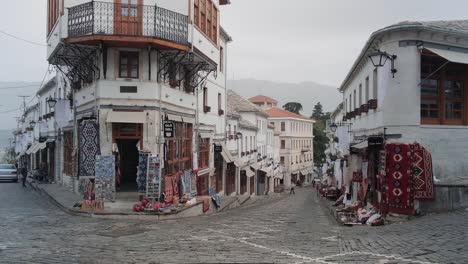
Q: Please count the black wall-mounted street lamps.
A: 4